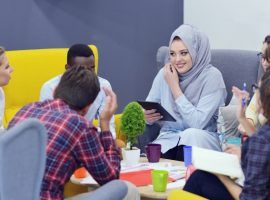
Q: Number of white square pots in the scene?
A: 1